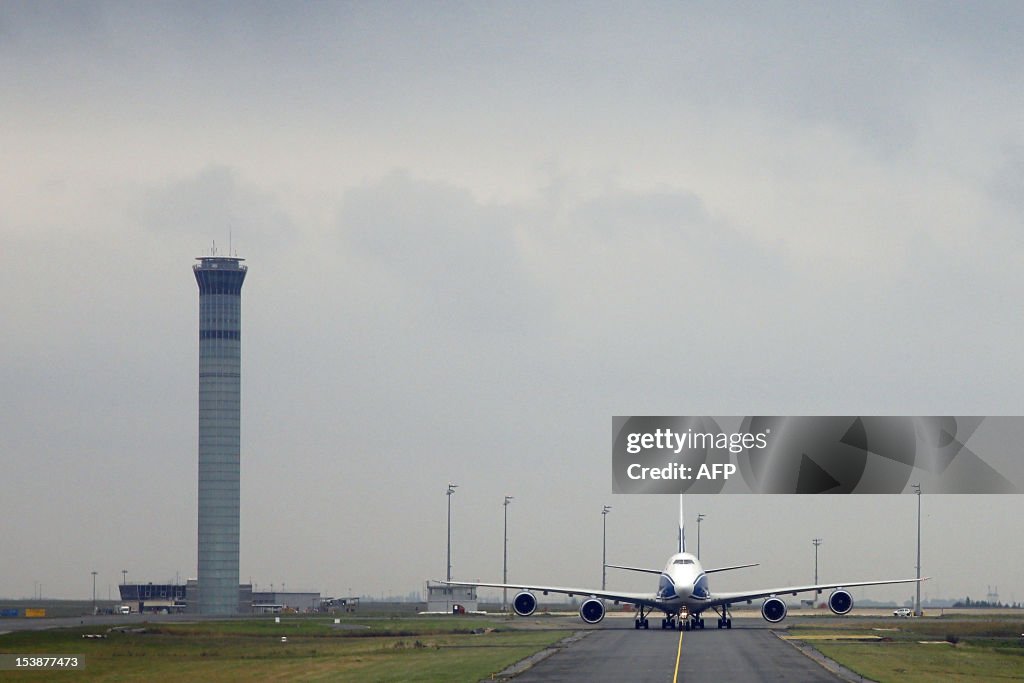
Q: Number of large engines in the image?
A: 4